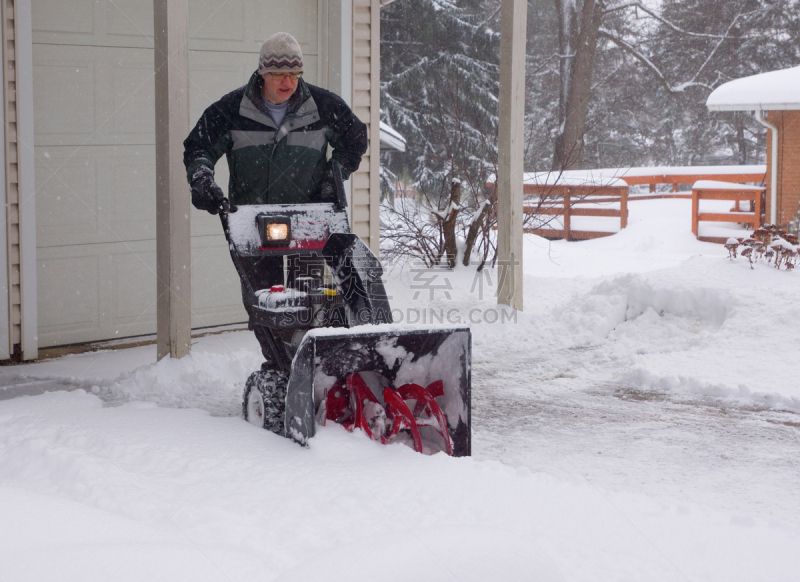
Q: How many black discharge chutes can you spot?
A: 1